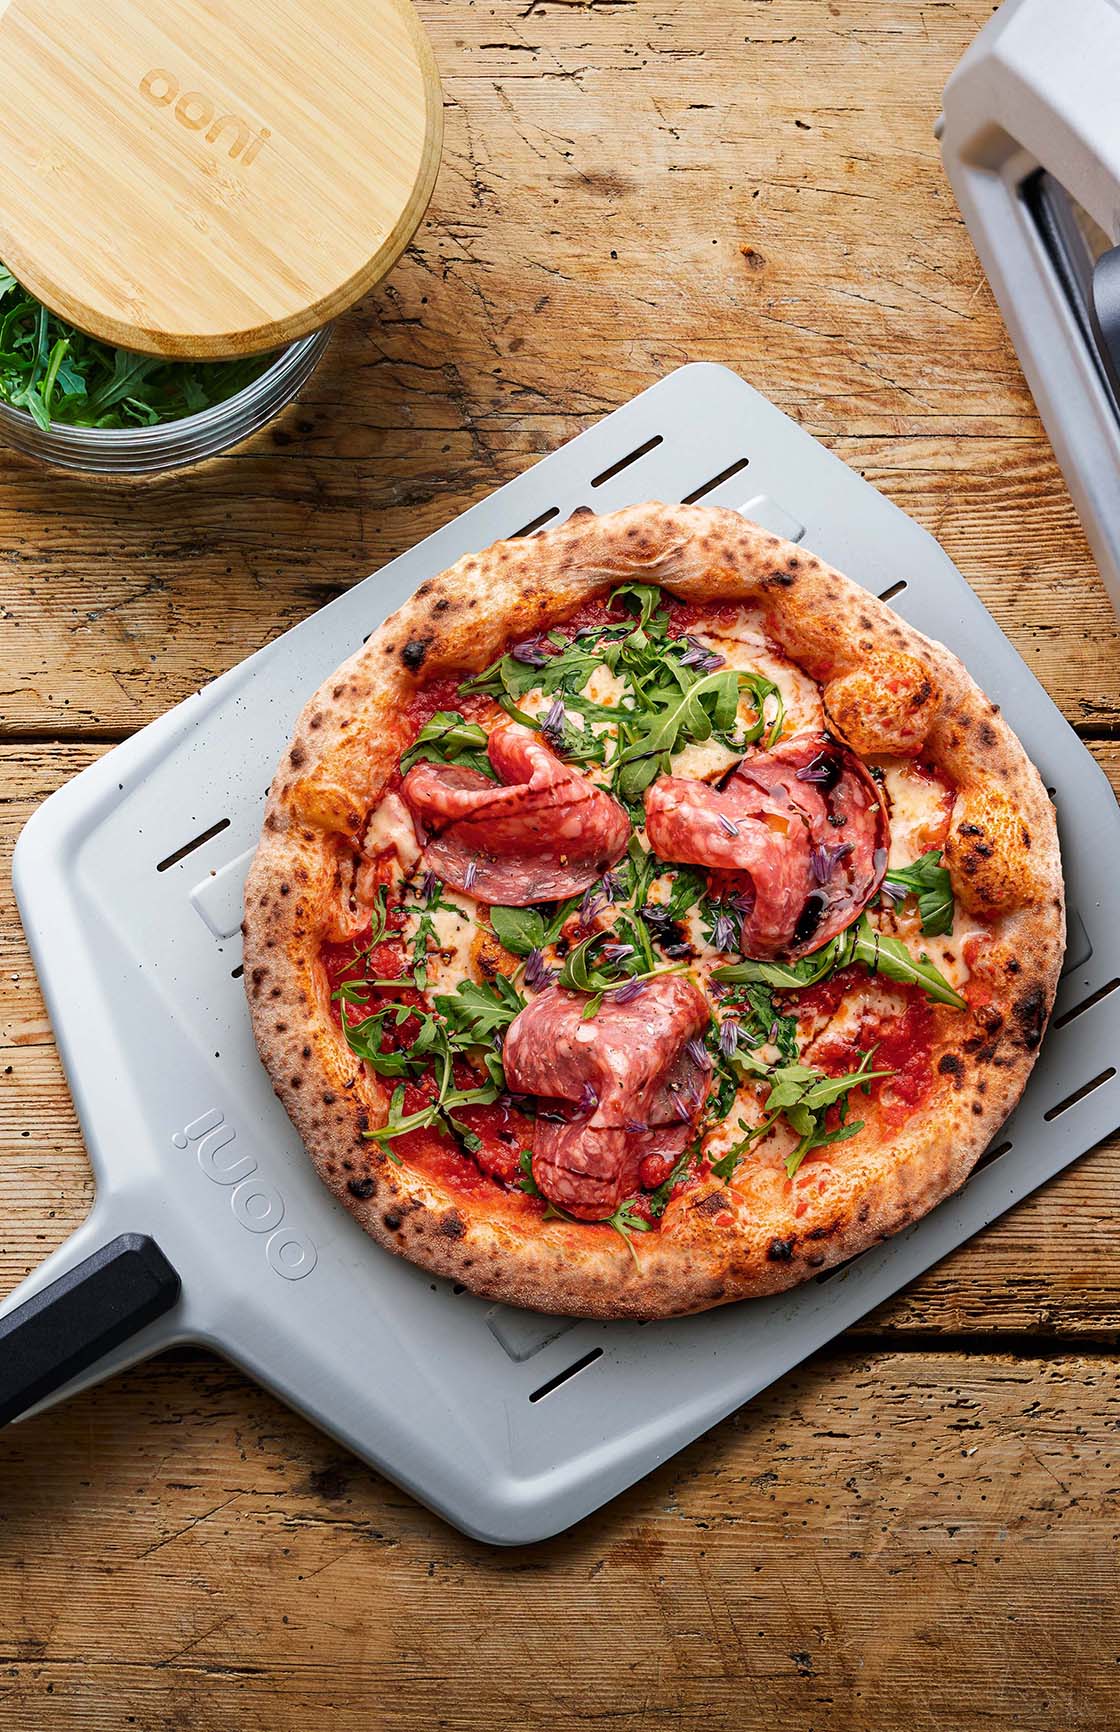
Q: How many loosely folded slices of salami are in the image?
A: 3